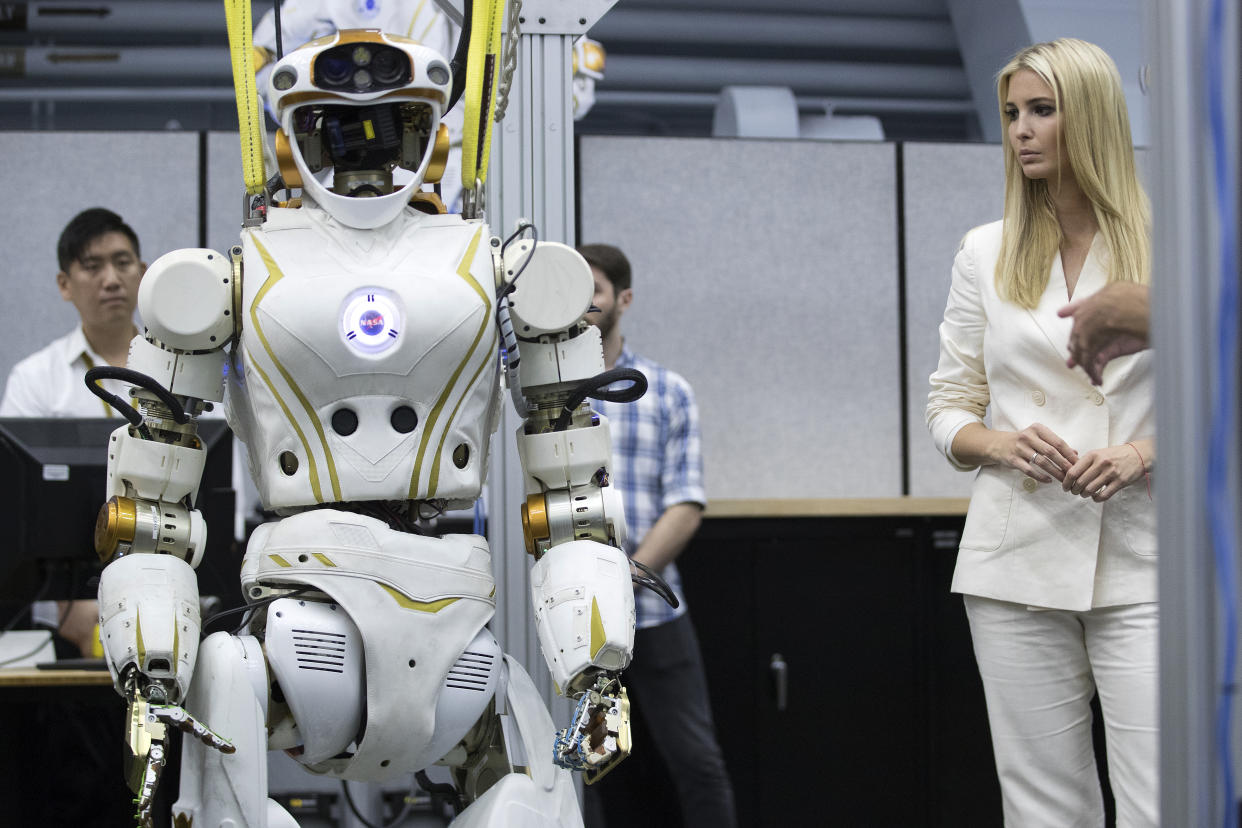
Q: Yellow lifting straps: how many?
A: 2